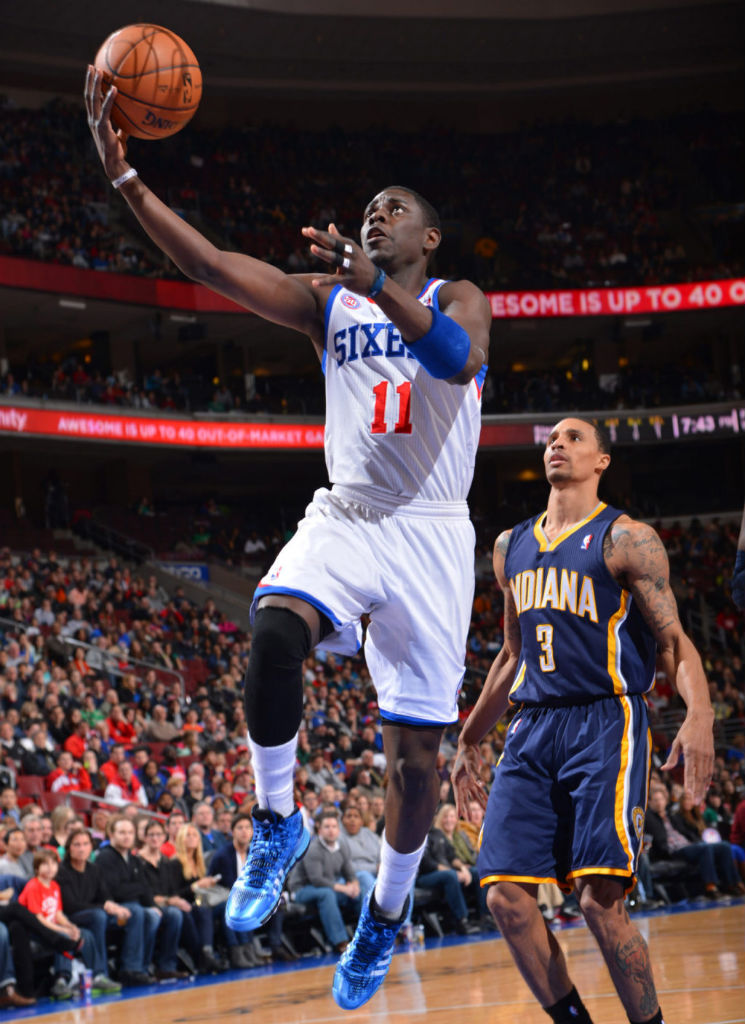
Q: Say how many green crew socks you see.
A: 0